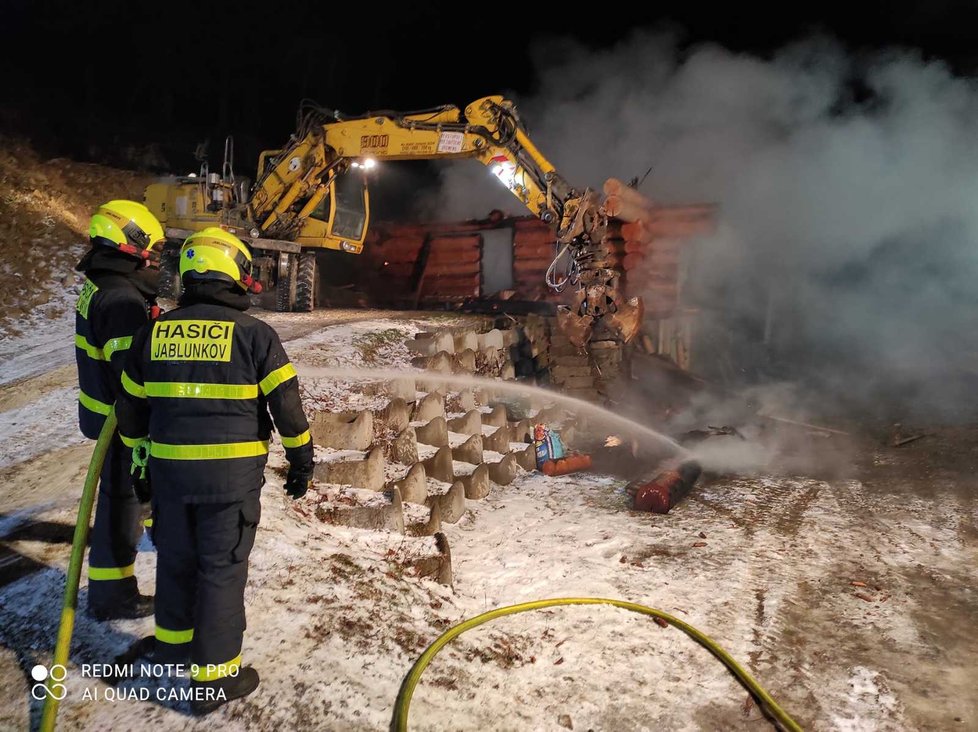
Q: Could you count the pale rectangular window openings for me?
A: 1